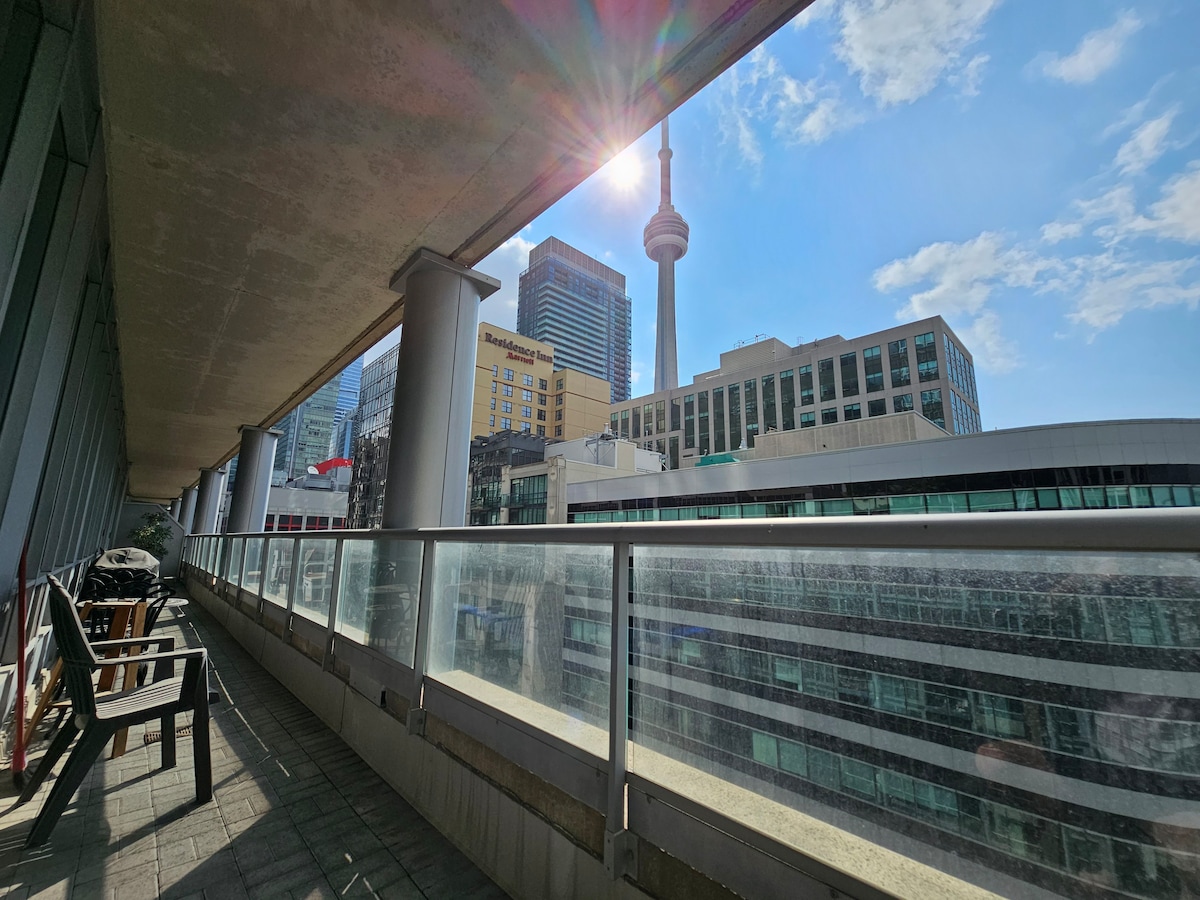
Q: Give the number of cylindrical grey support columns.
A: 5